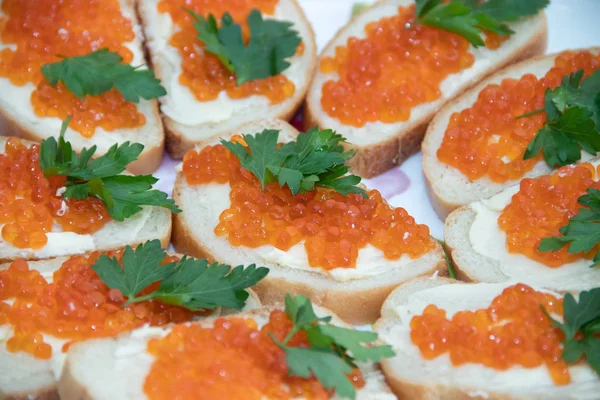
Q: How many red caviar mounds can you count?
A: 10